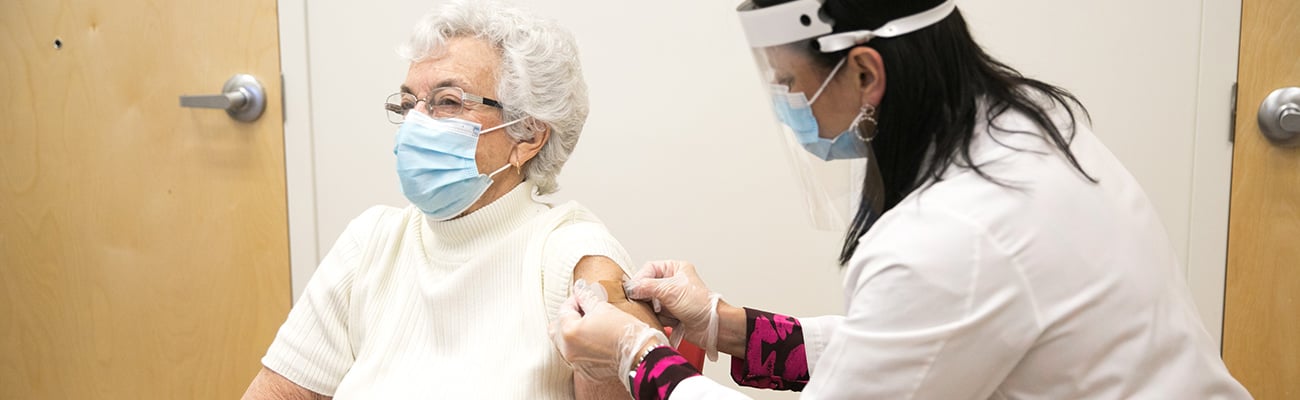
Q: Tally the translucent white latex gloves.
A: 2